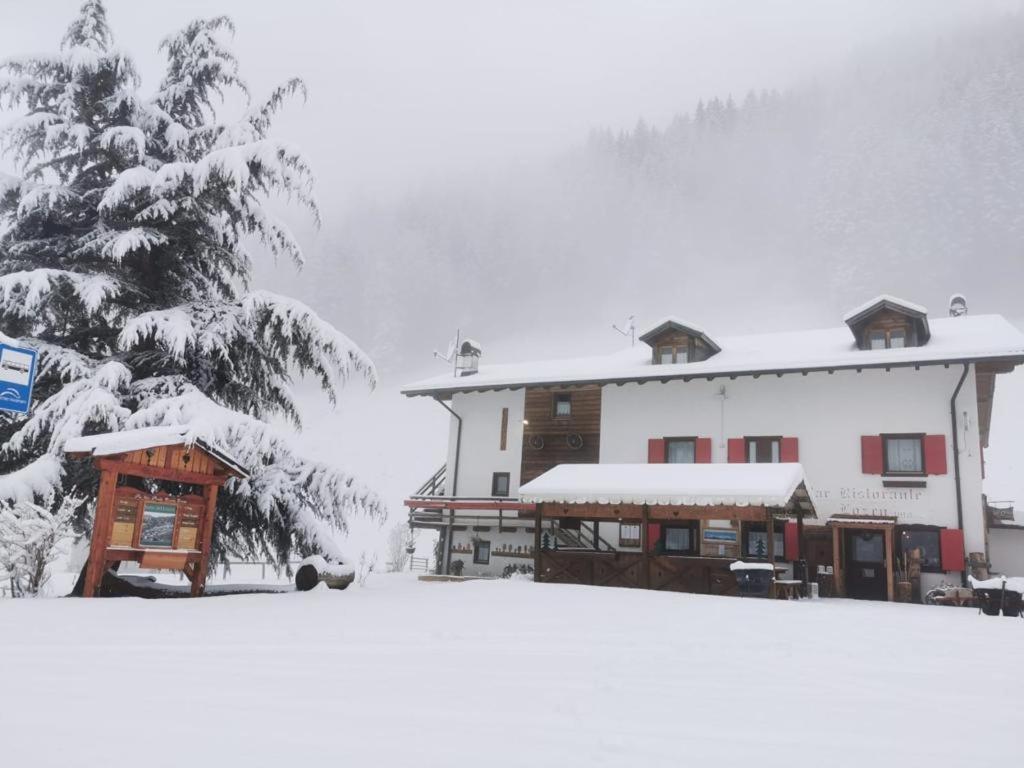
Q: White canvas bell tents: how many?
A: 0